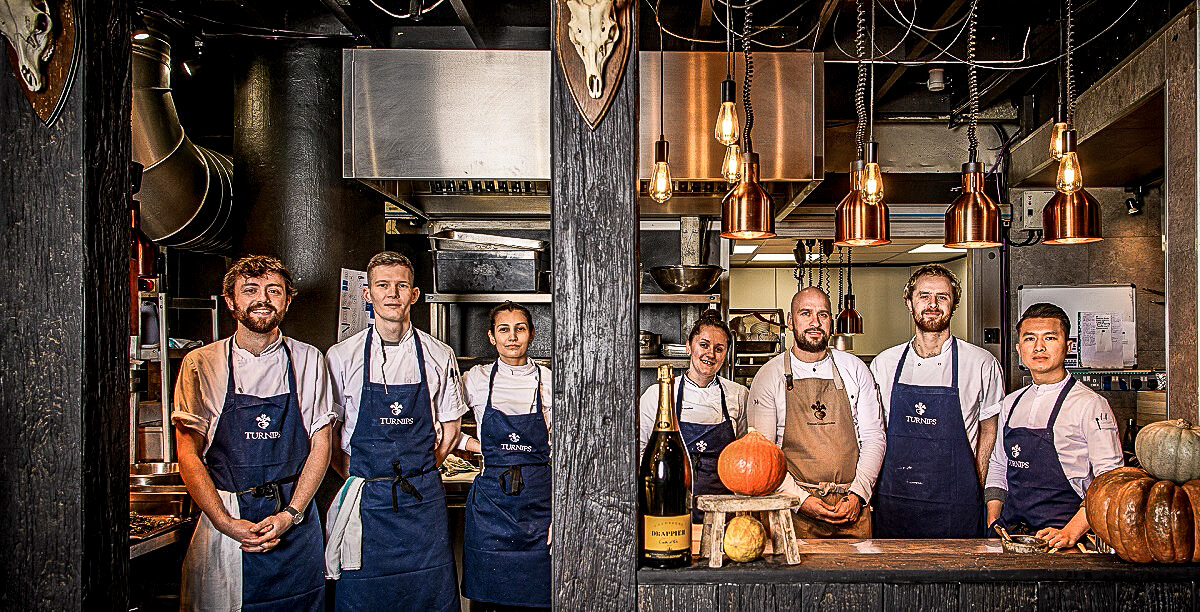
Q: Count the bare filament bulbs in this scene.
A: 6